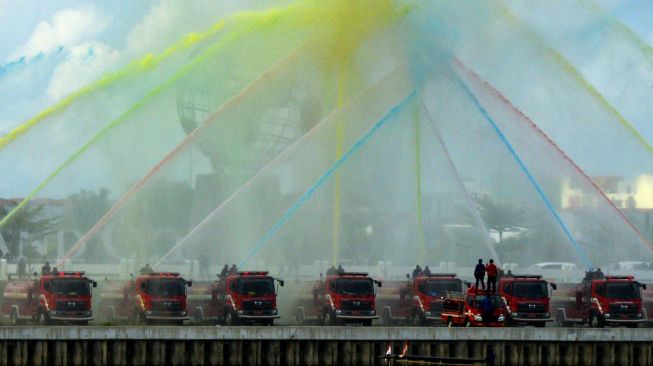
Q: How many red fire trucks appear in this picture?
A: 8